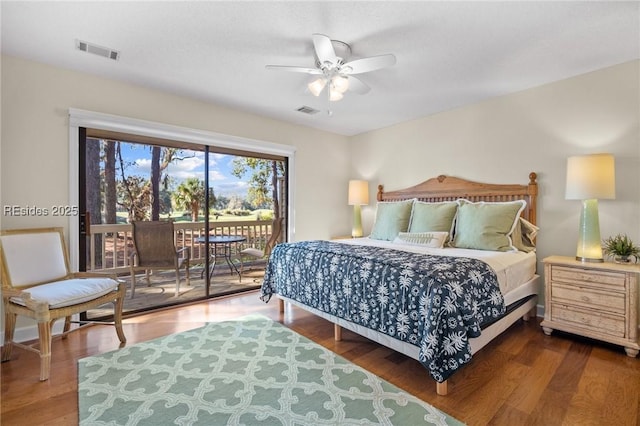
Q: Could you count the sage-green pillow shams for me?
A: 3